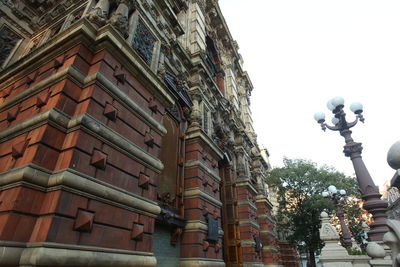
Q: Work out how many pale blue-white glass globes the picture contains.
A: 8